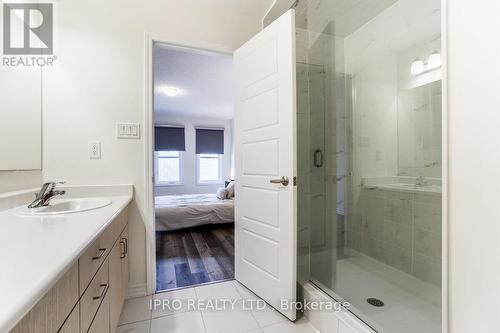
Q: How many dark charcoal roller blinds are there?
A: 2